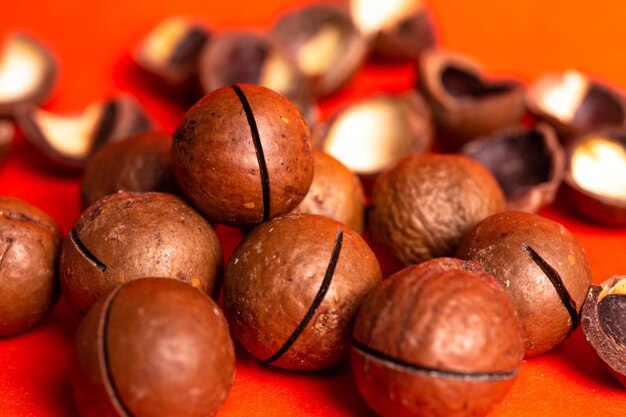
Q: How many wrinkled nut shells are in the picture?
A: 1